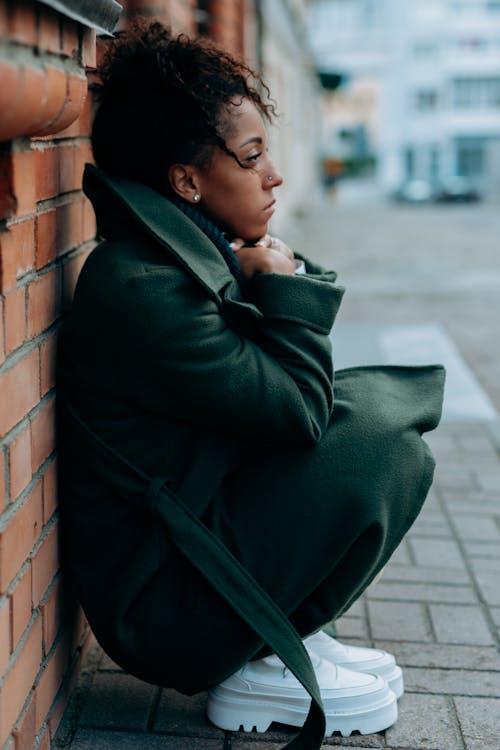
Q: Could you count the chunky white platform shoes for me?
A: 2